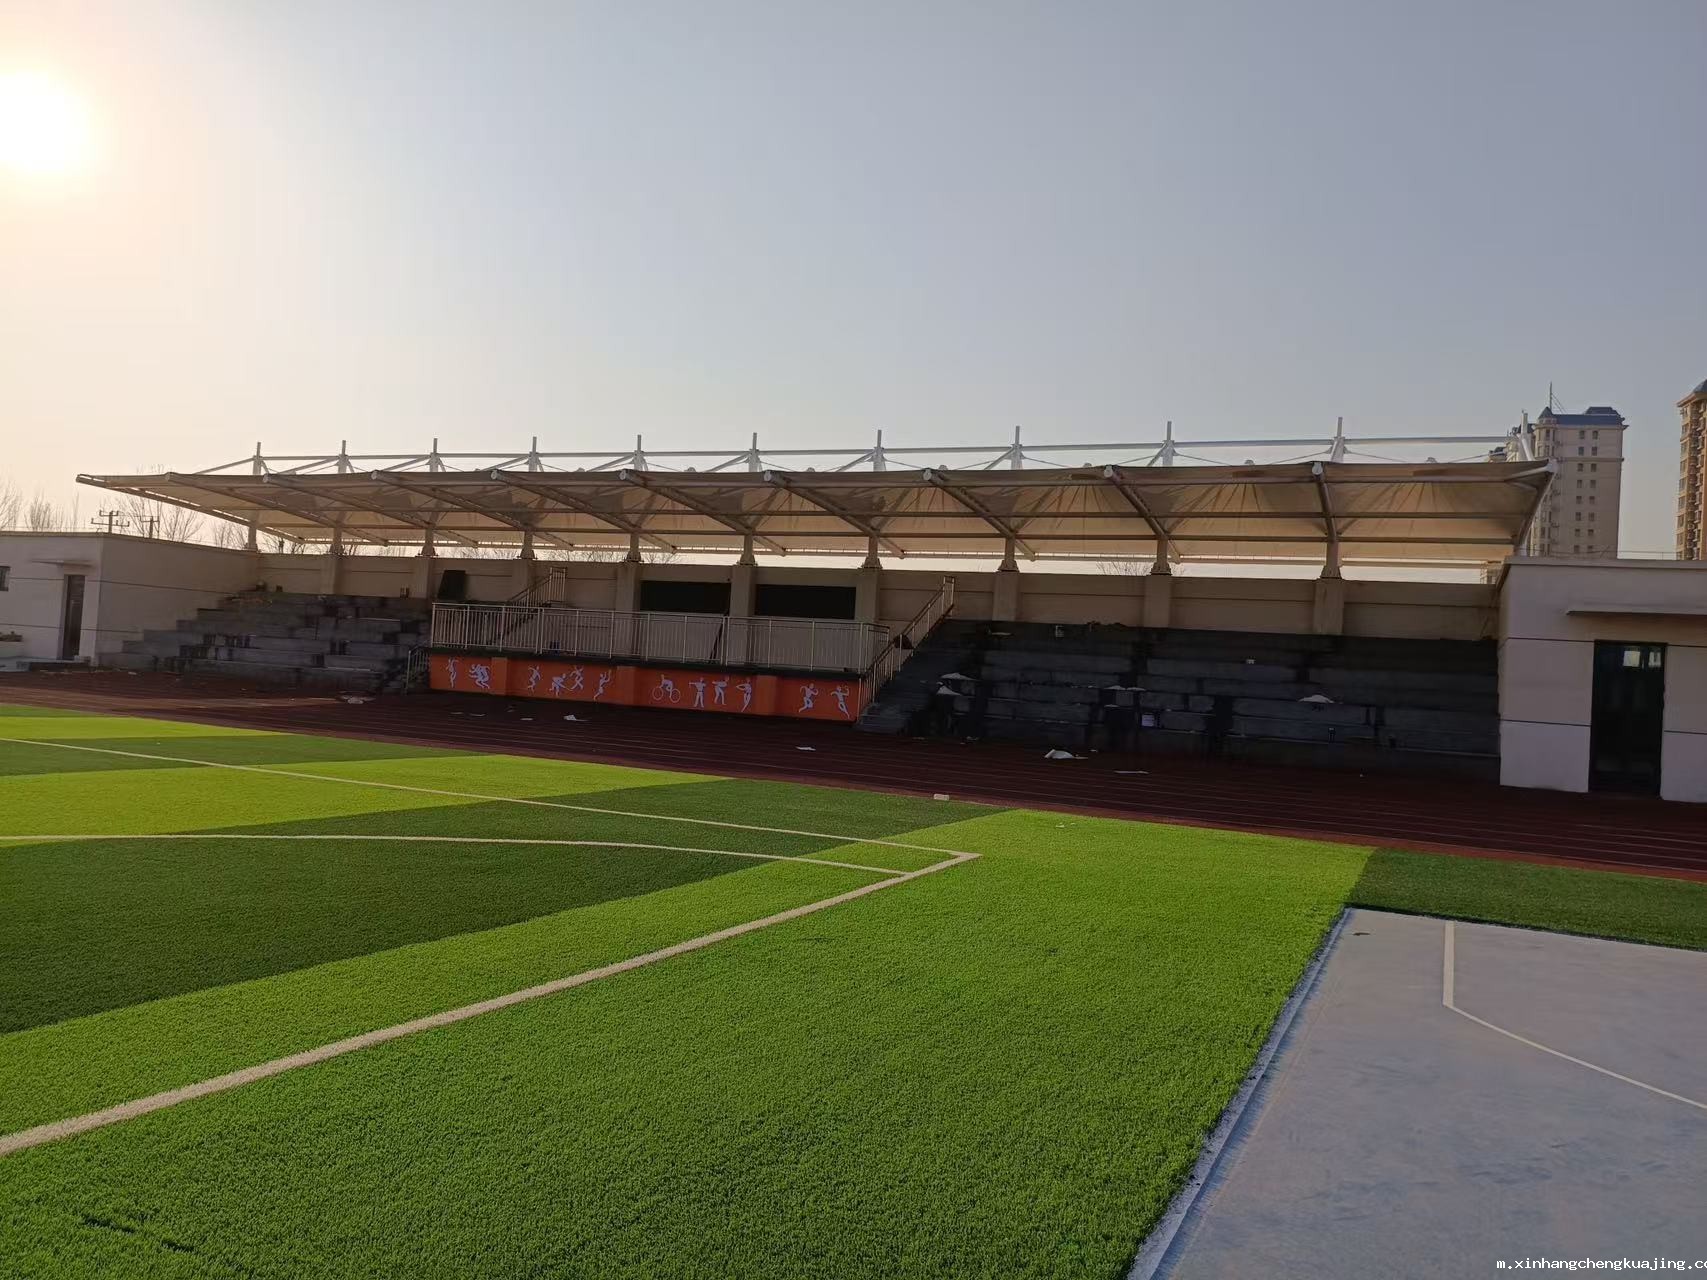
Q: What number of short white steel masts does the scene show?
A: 11